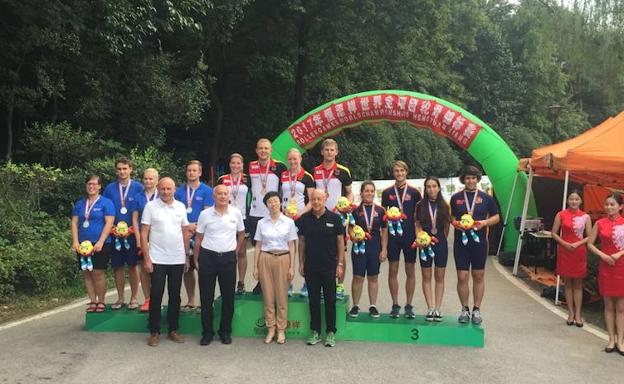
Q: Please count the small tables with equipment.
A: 1